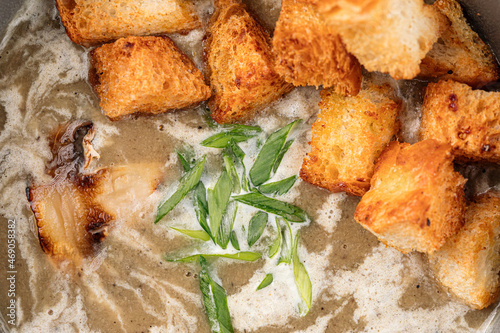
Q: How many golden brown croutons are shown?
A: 10